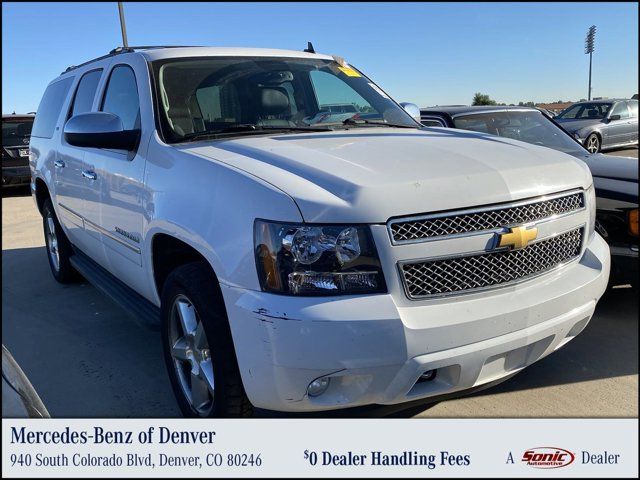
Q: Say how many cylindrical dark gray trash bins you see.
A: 0